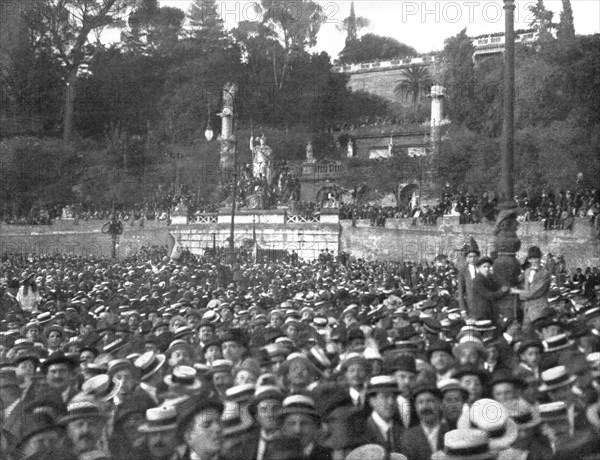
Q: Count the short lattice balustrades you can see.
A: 2